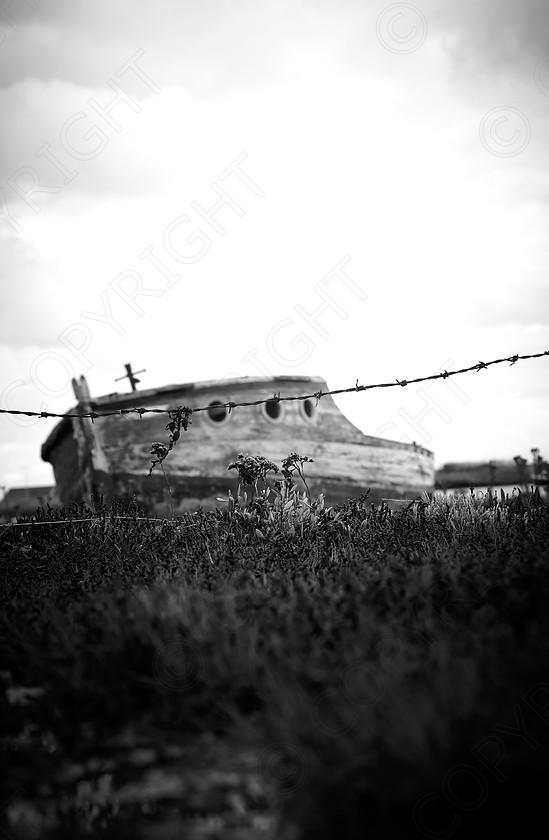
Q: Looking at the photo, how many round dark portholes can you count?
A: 3